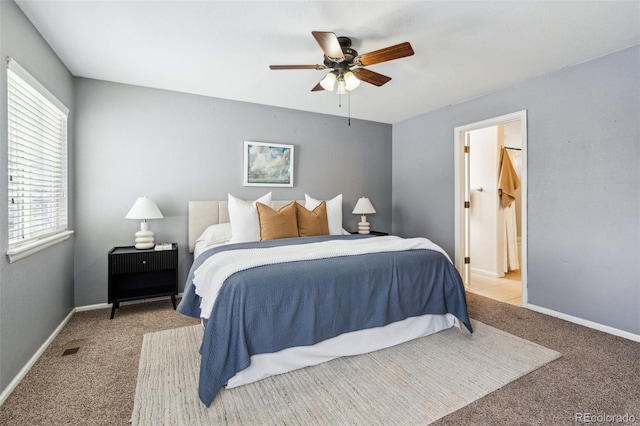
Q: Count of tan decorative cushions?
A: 2